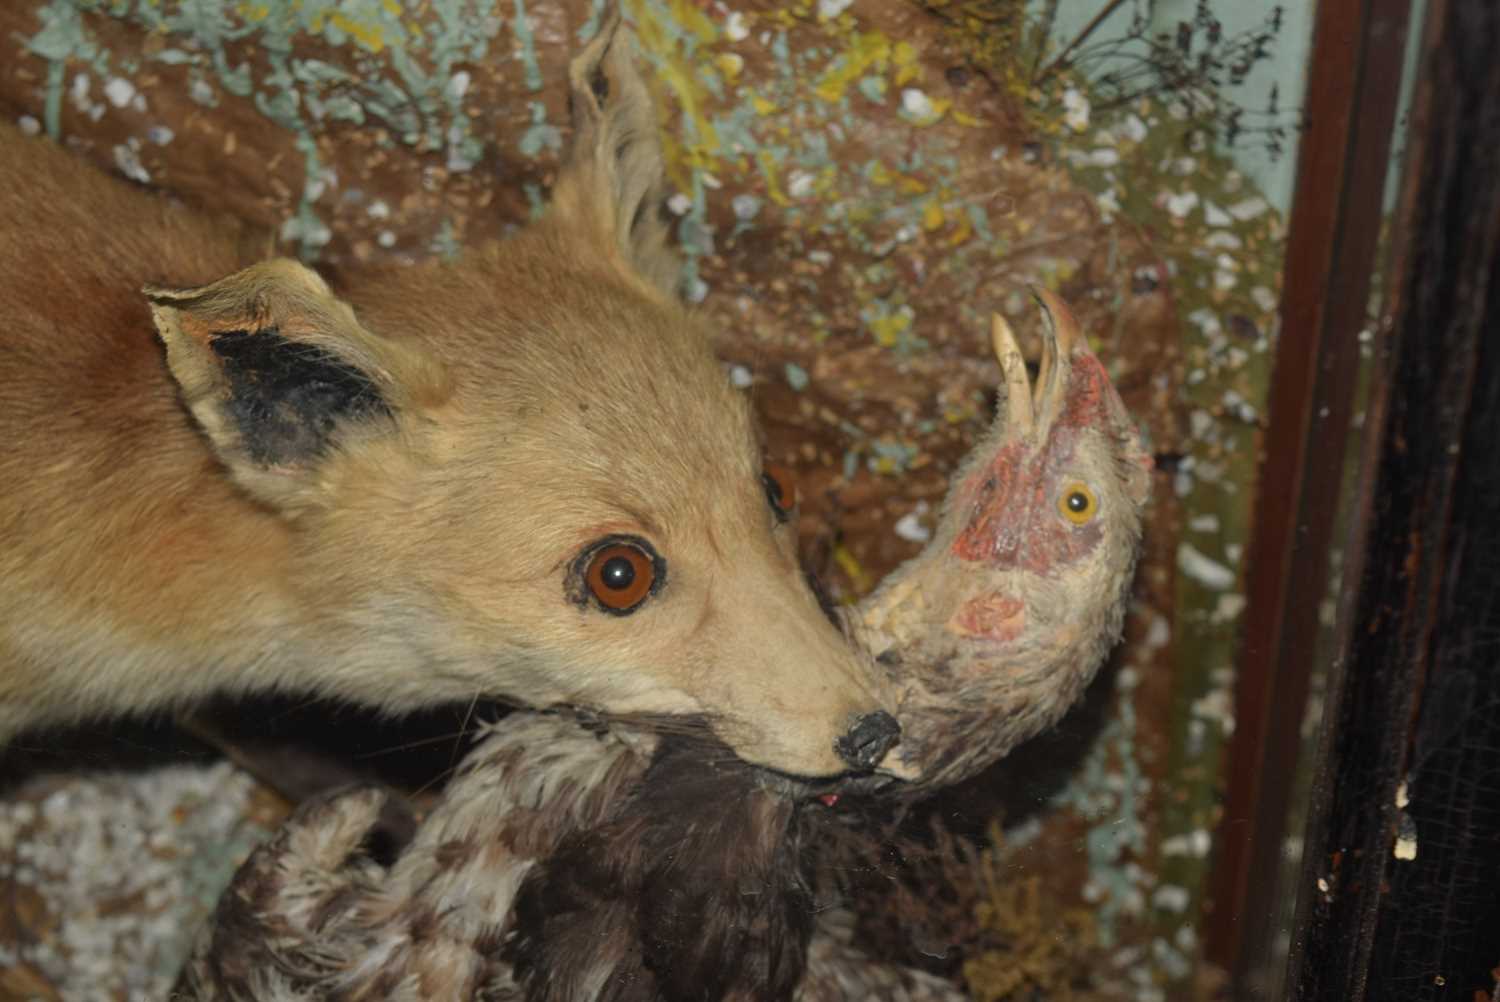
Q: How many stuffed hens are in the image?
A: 1